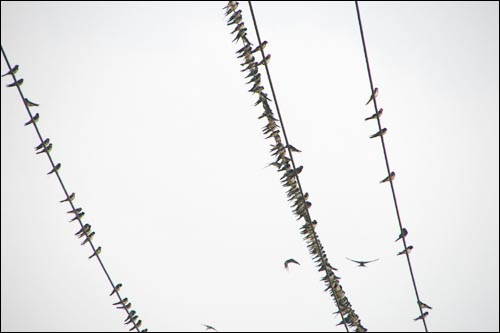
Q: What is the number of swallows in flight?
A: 3